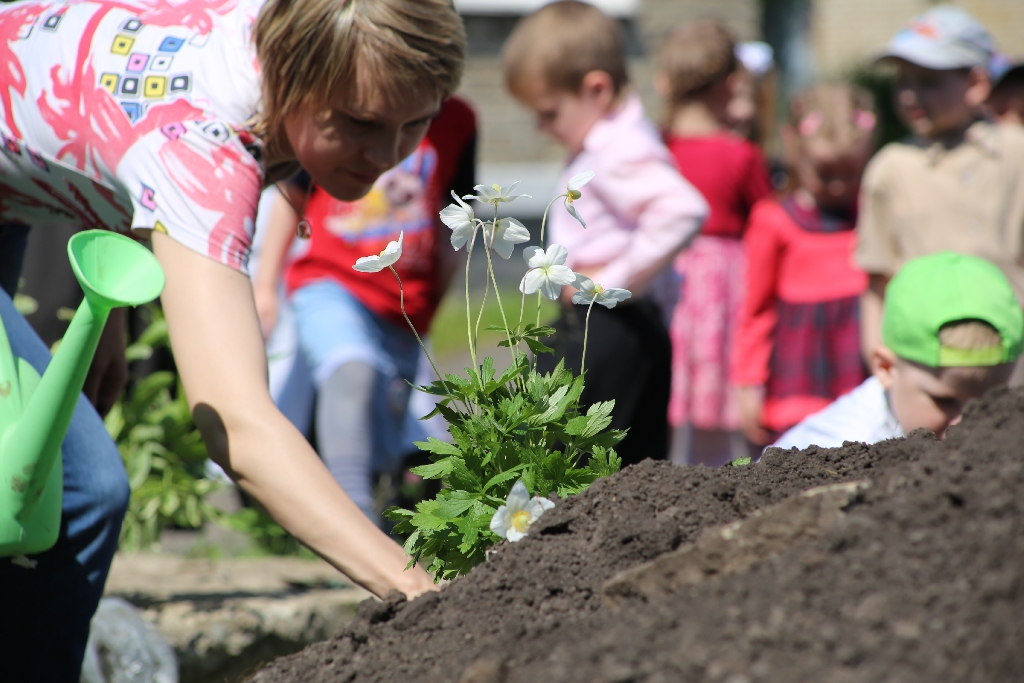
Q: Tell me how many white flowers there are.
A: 8